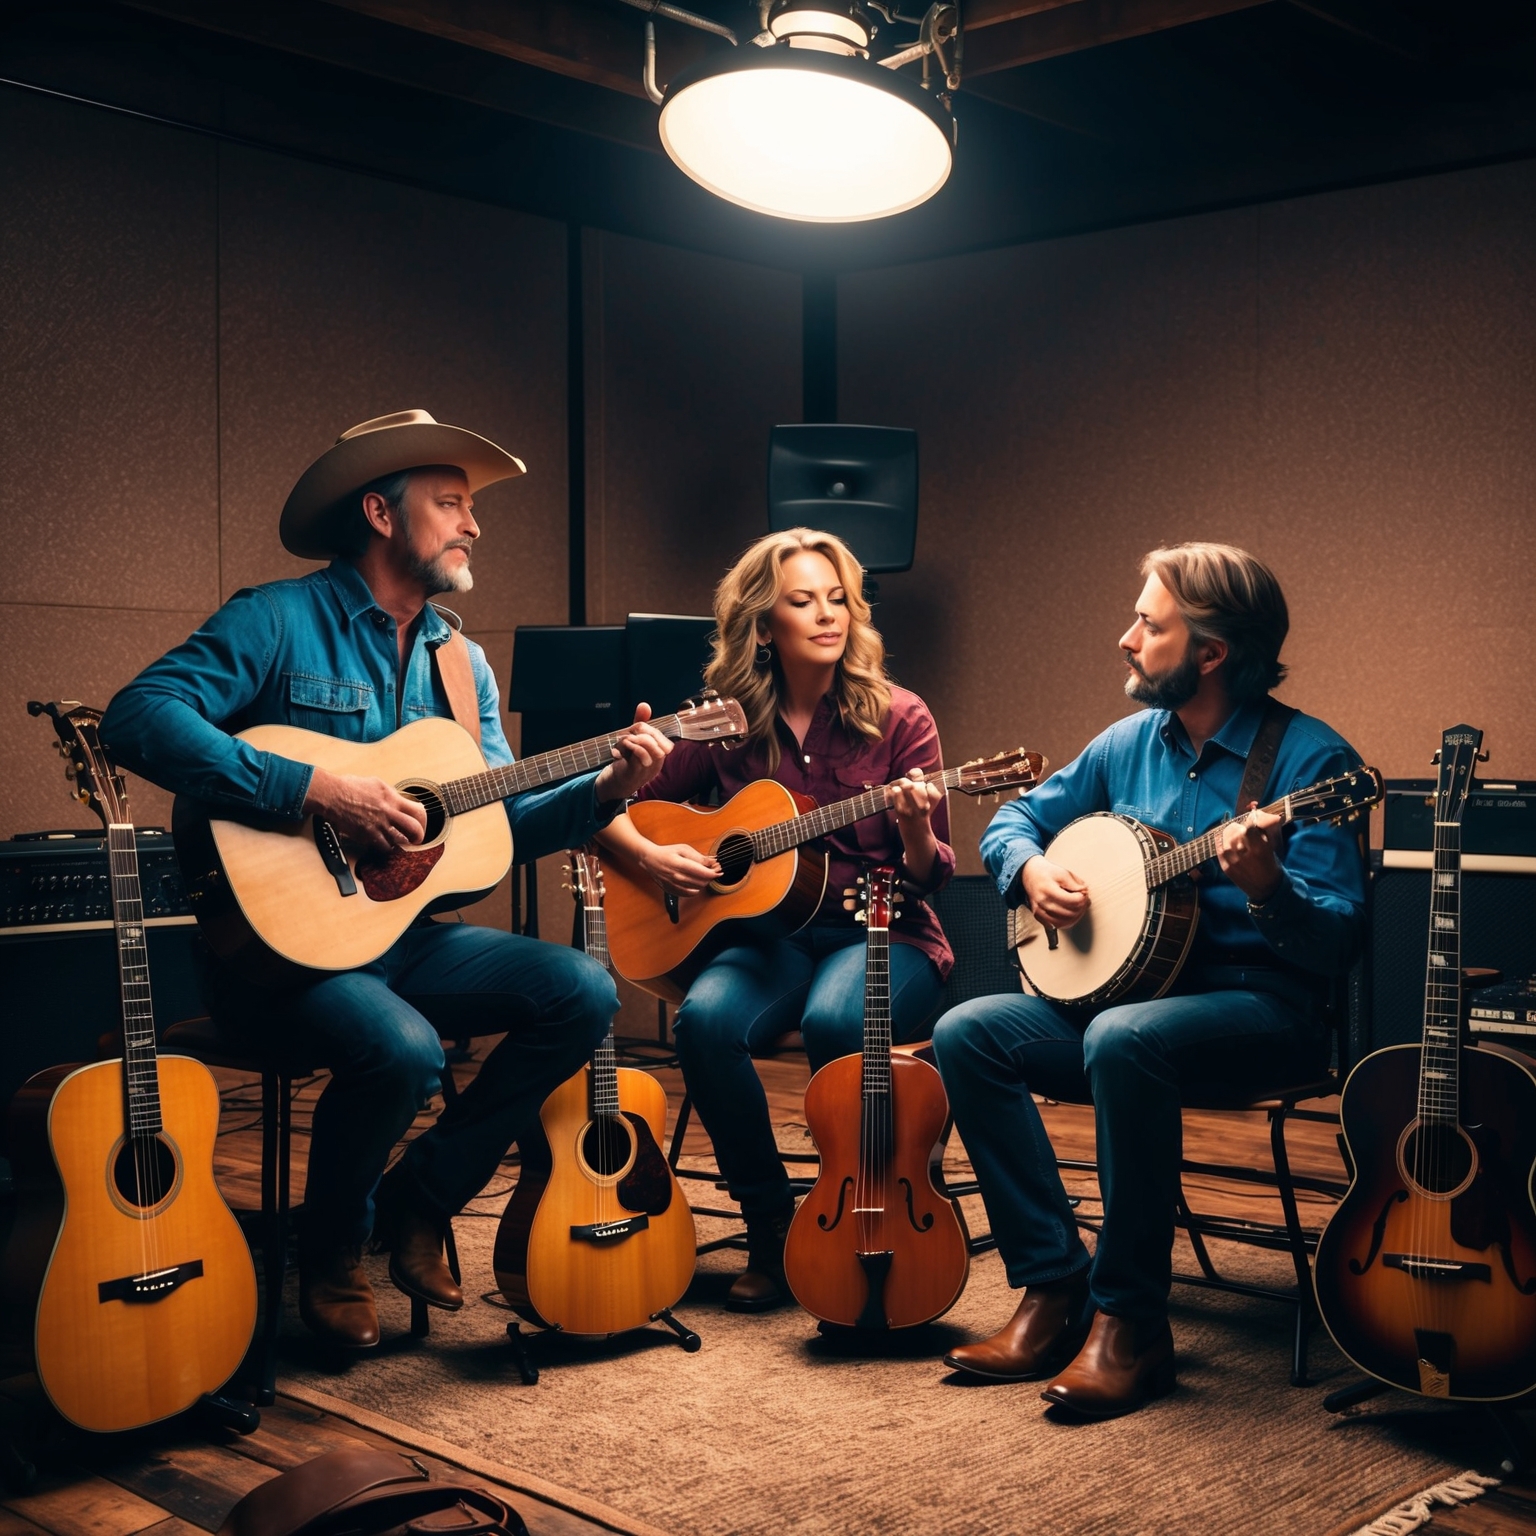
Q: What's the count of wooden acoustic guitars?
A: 5